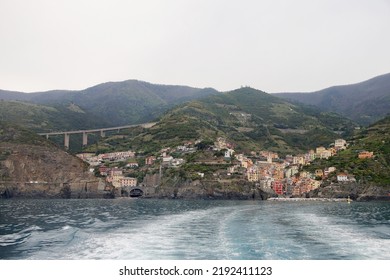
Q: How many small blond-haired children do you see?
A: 0